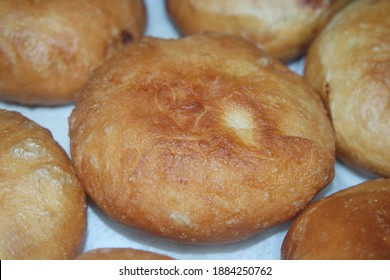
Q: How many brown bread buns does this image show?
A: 7